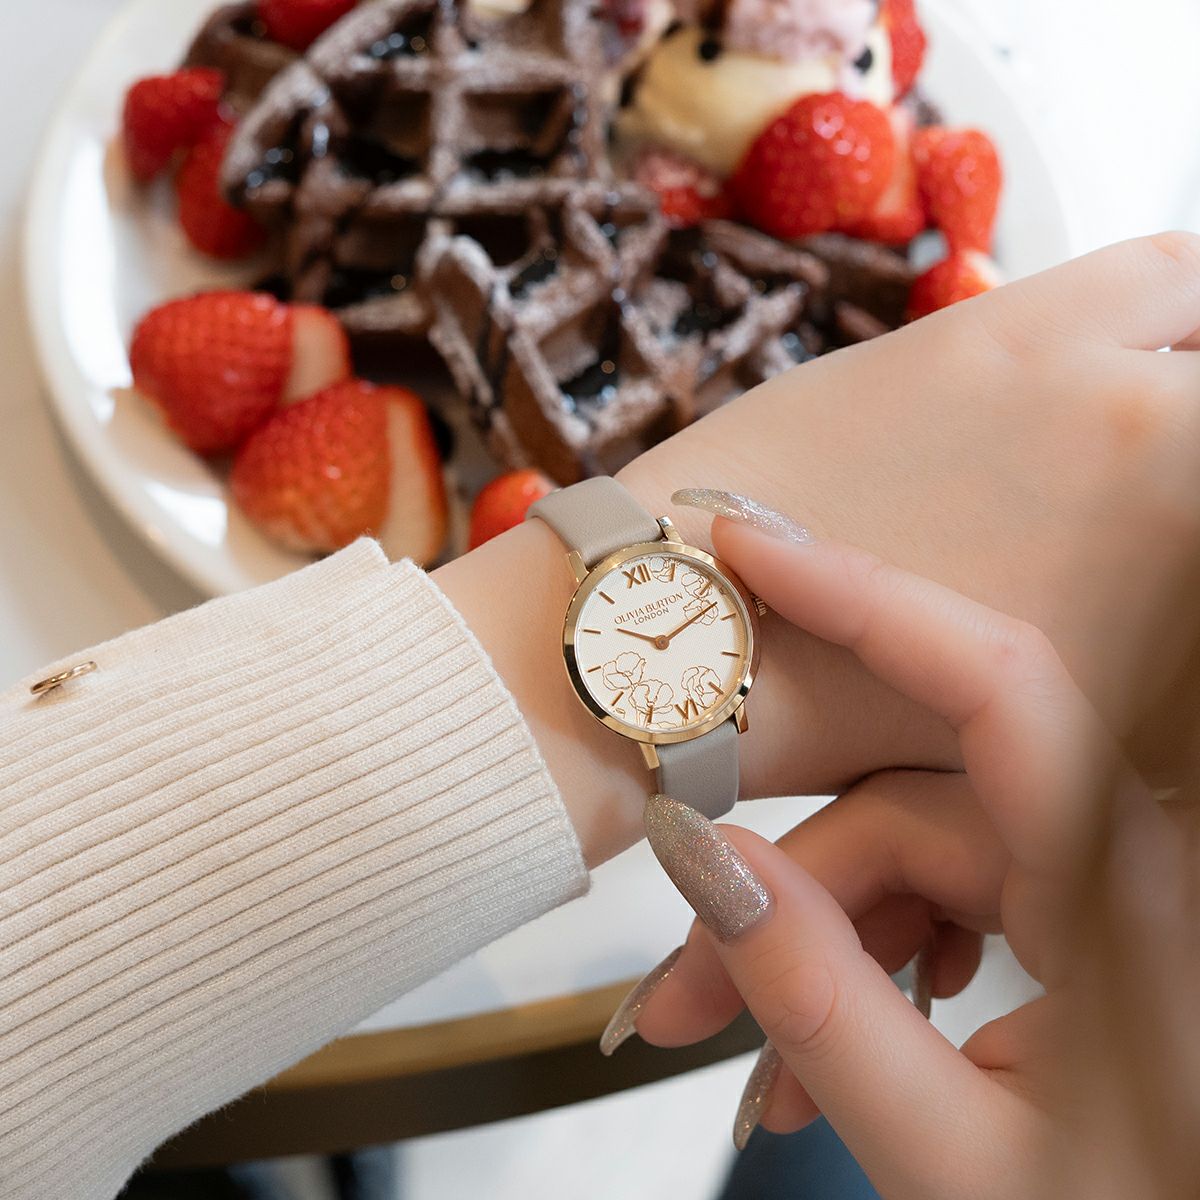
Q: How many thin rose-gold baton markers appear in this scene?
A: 10